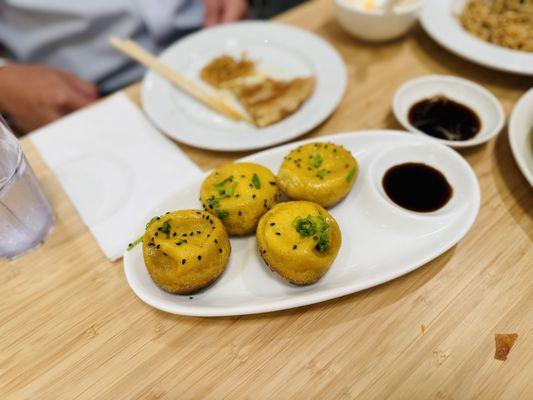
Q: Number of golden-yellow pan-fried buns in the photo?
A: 4